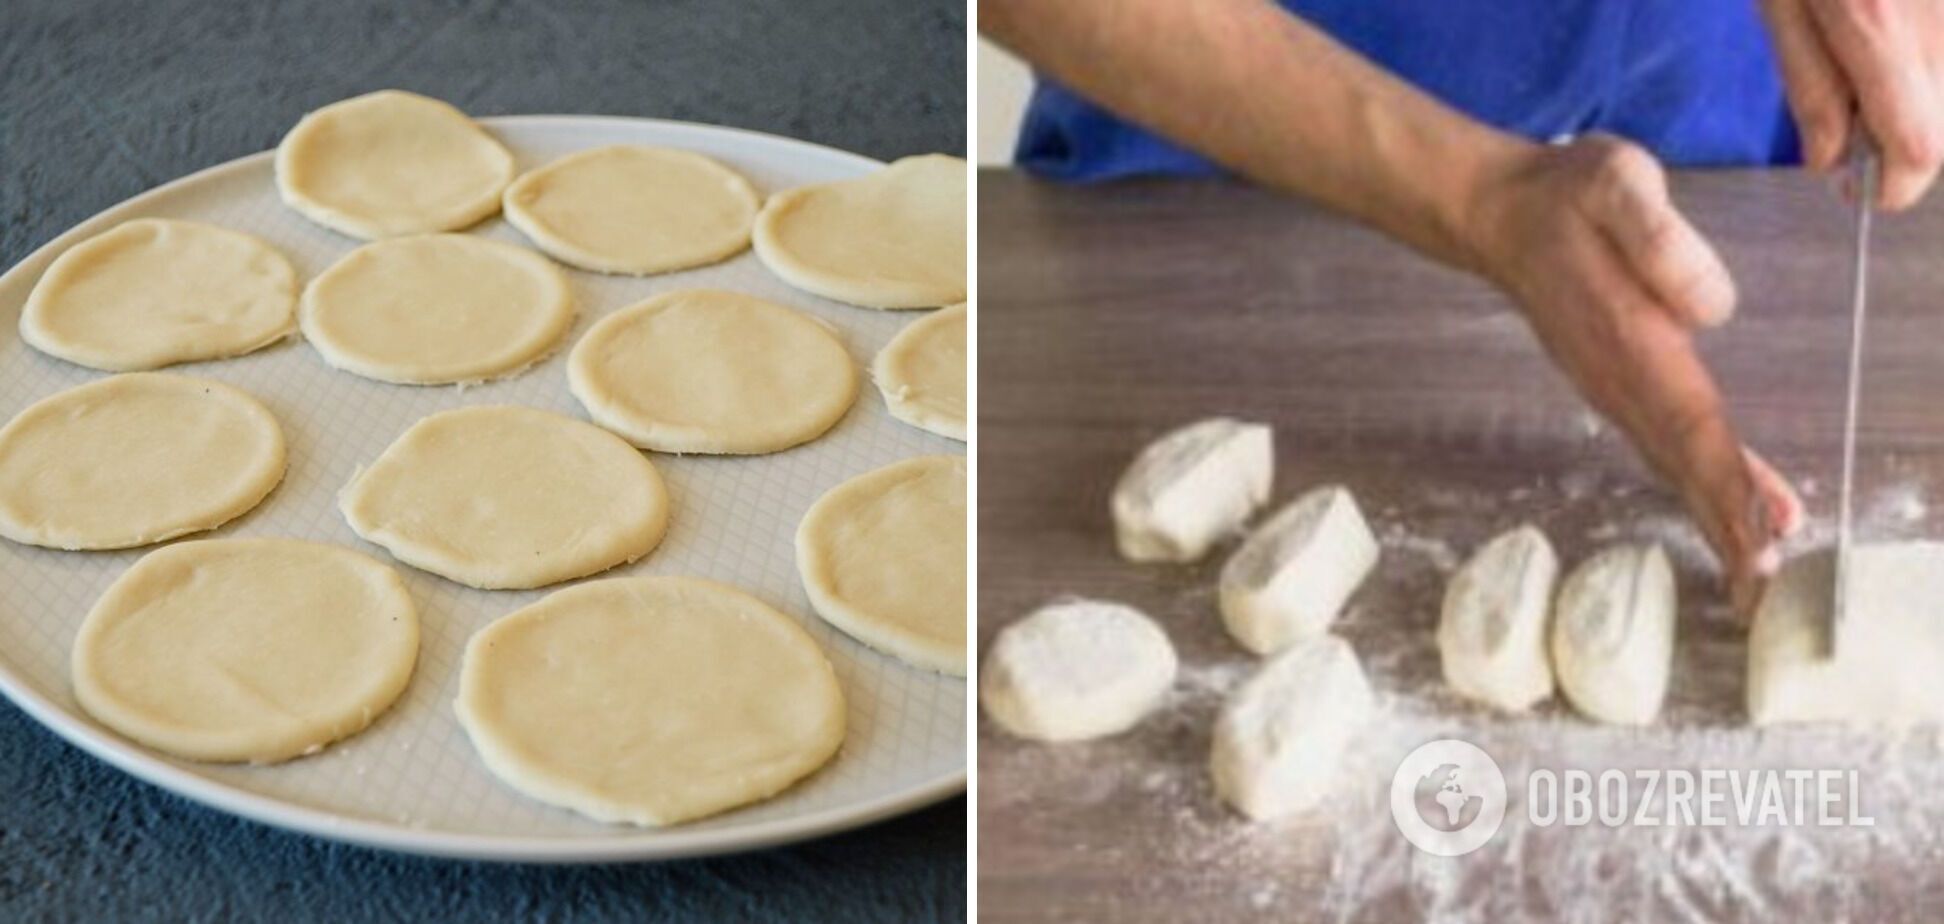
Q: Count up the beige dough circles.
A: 12